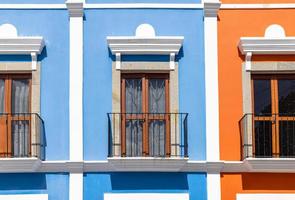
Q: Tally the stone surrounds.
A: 3